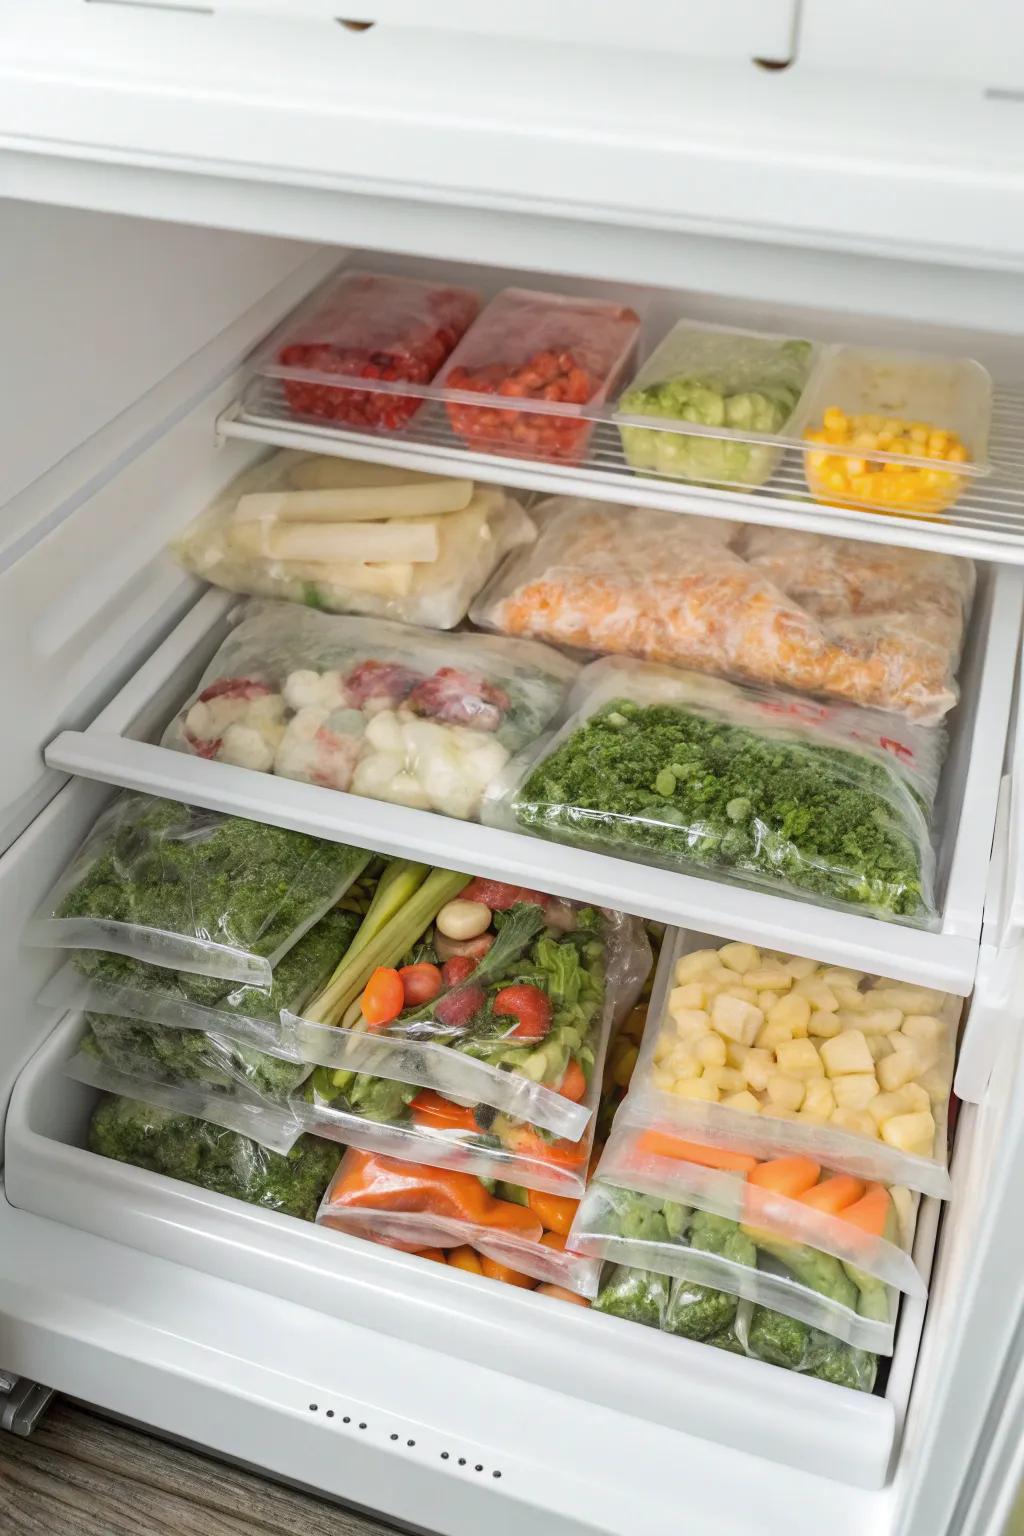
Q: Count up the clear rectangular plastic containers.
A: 4